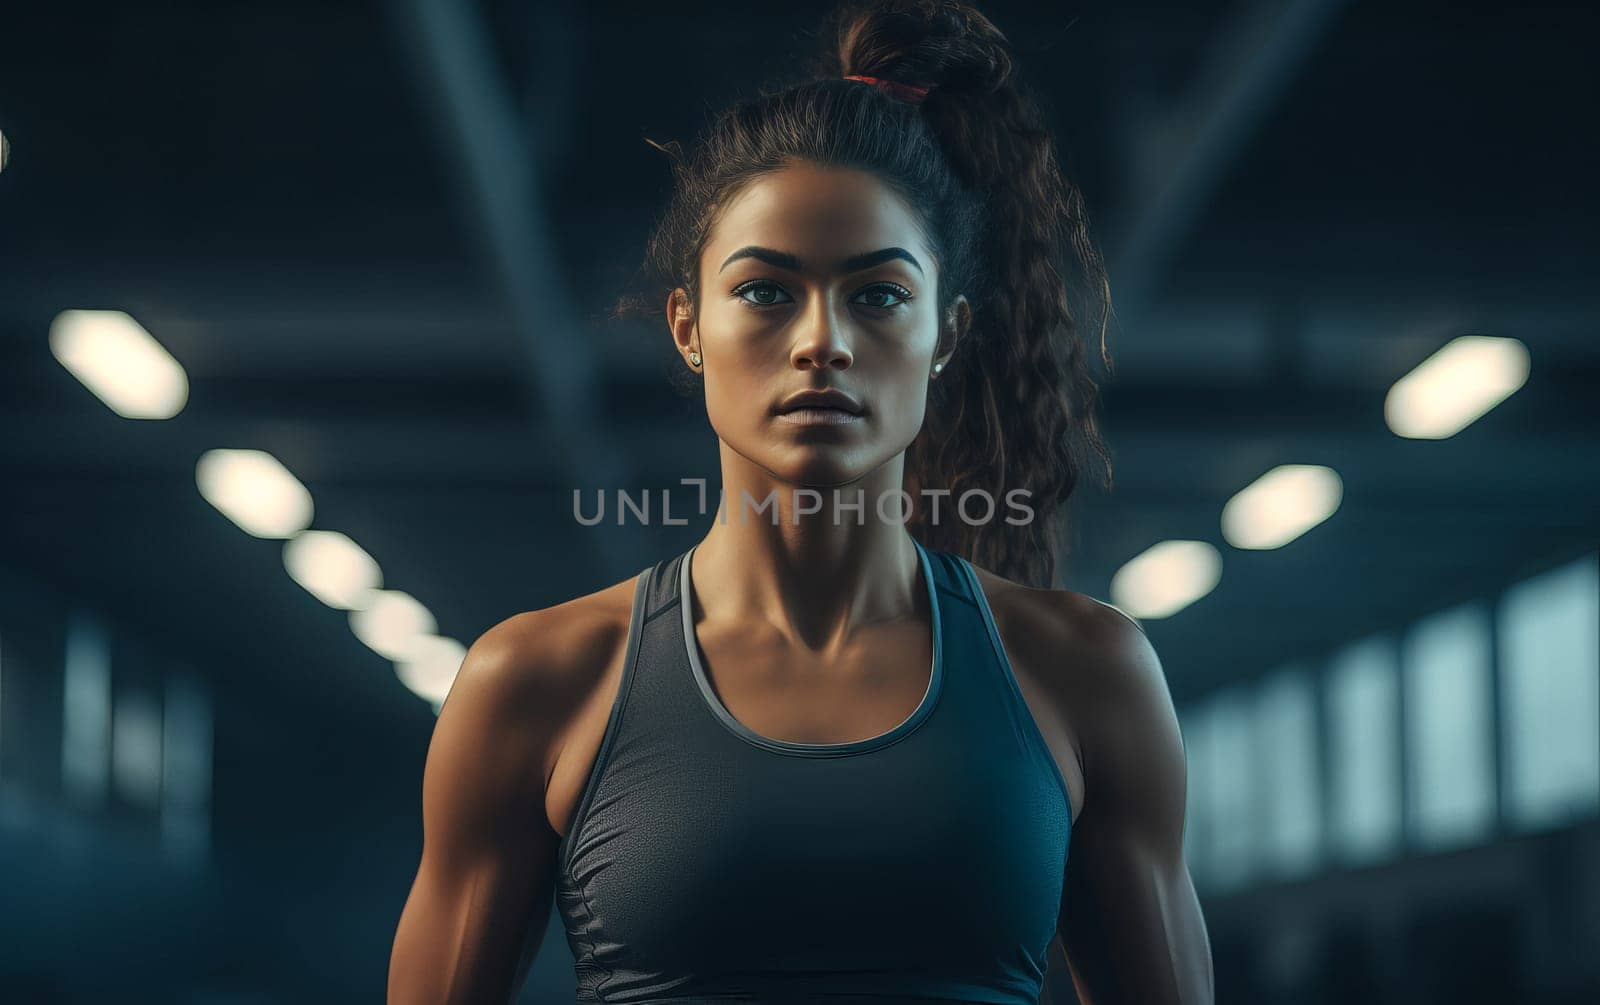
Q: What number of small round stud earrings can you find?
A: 2